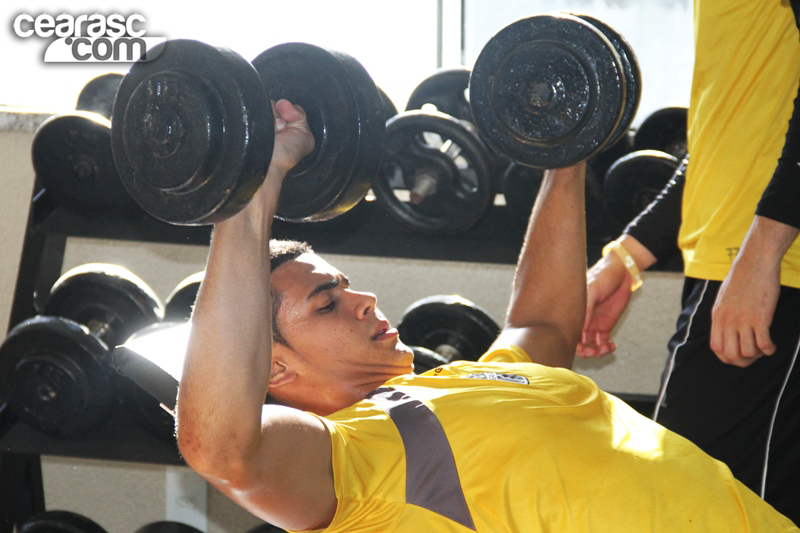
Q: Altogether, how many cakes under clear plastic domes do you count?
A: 0